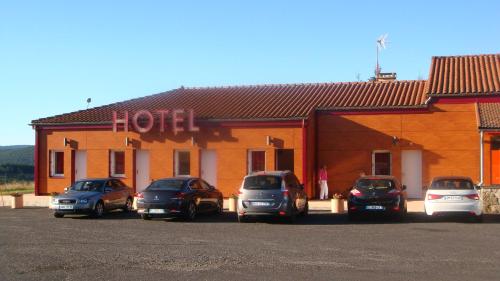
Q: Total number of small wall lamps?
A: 5